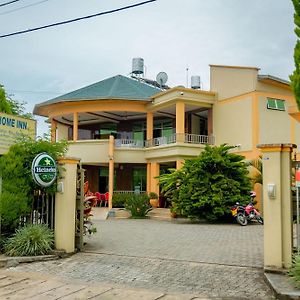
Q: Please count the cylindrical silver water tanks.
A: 2